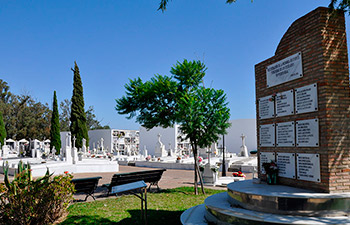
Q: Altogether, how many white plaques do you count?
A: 10